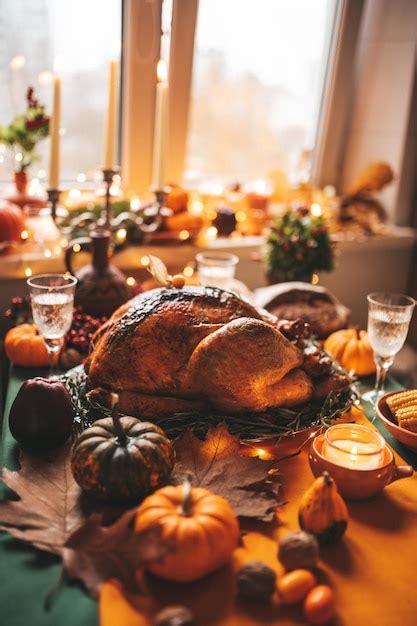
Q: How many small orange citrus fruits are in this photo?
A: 2